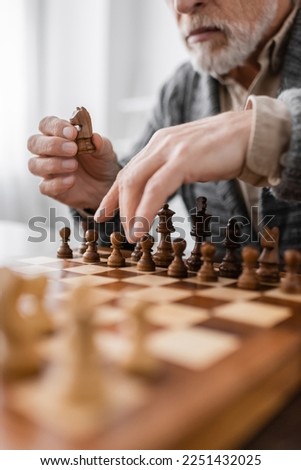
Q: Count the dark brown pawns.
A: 8